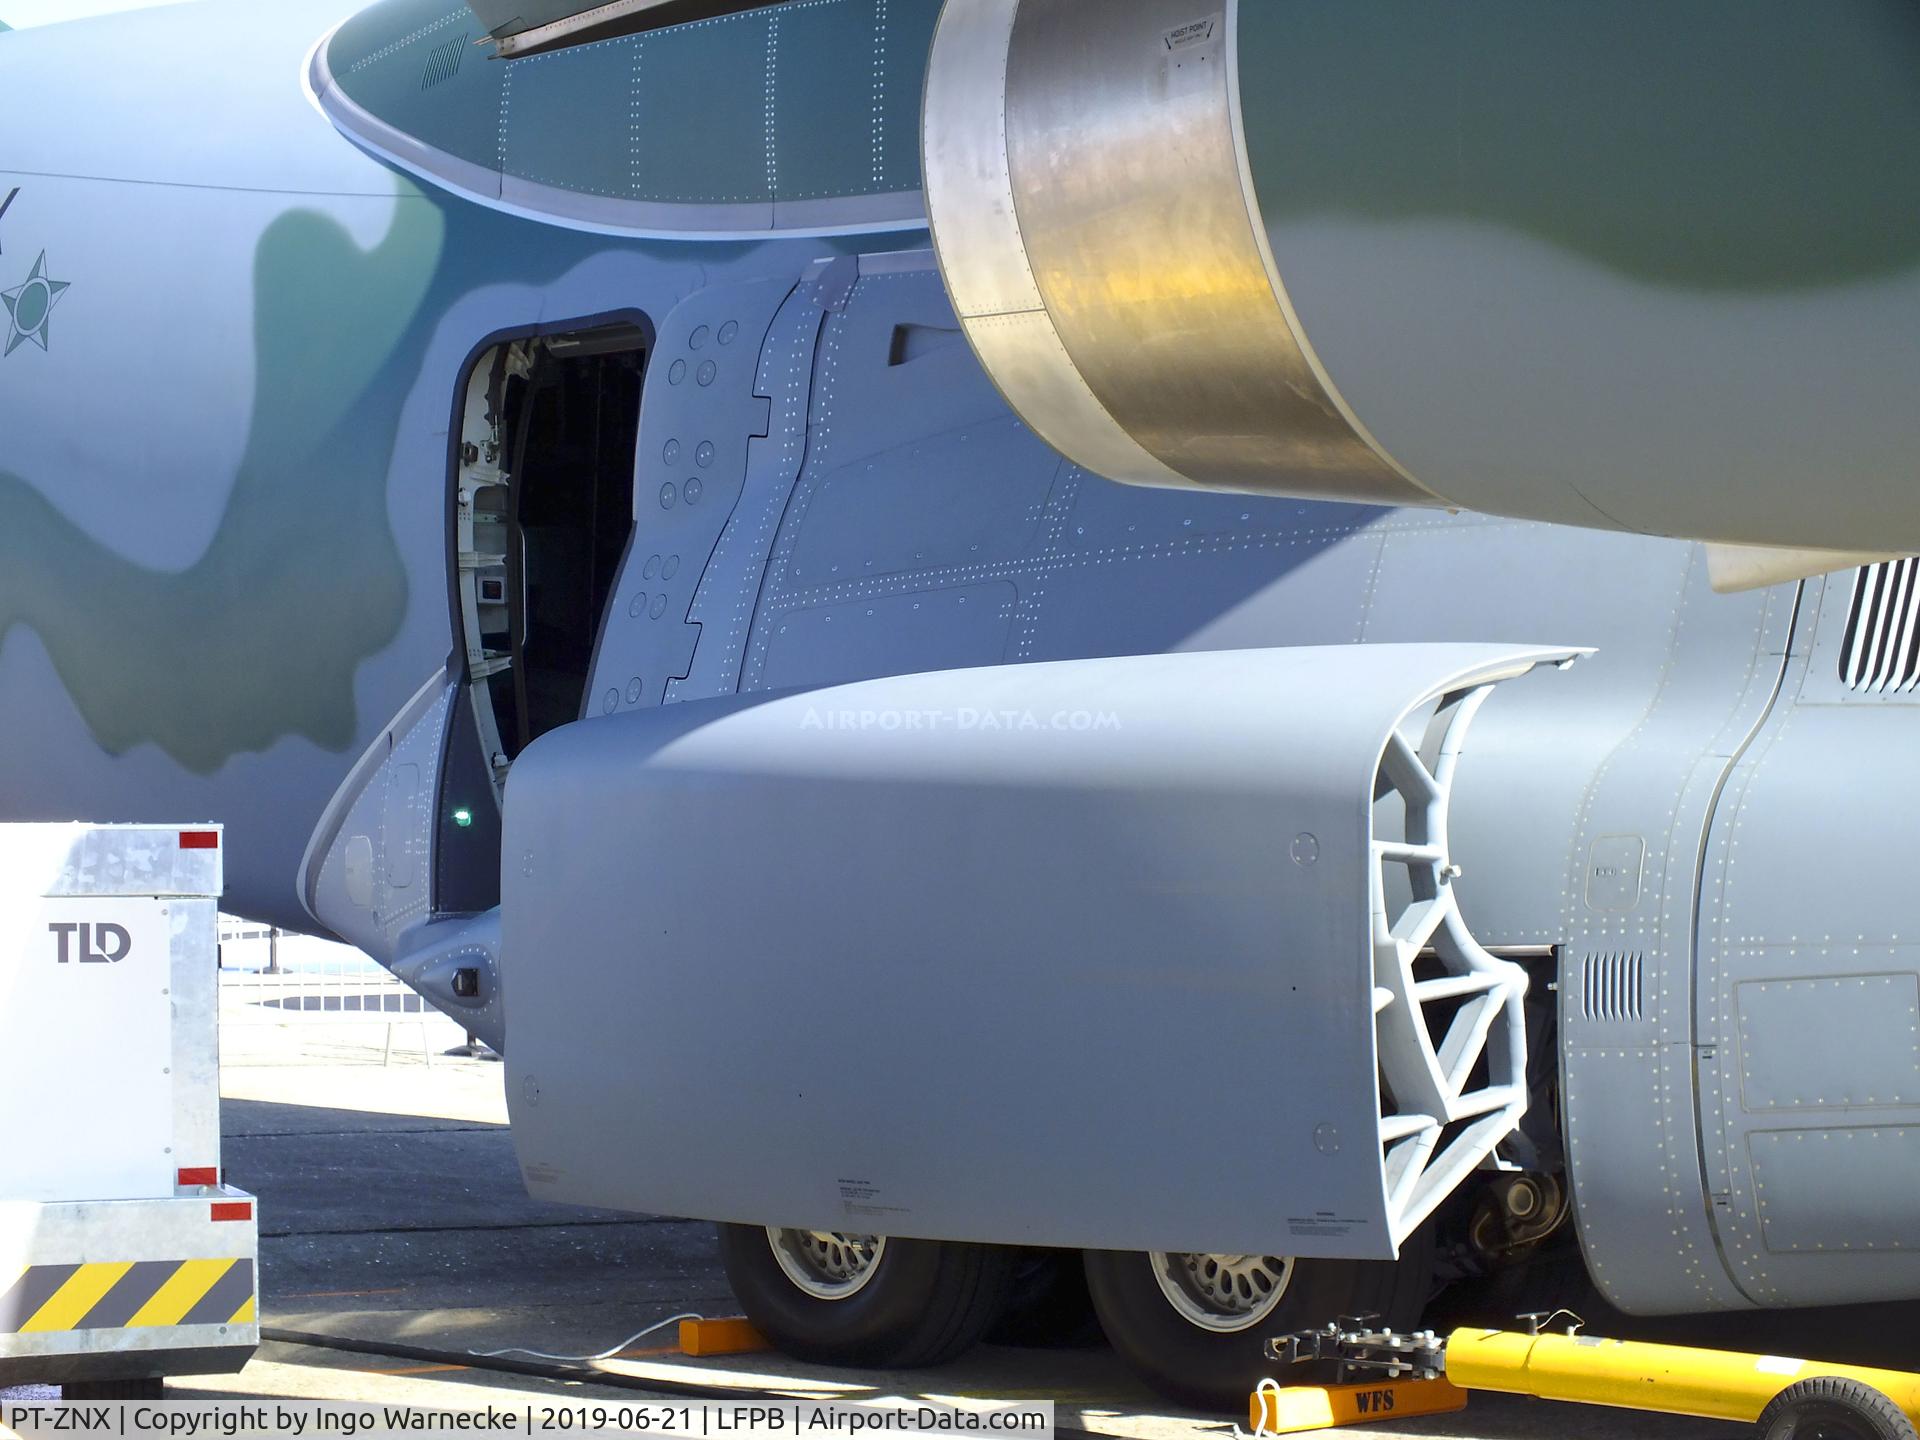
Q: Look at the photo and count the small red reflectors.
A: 3